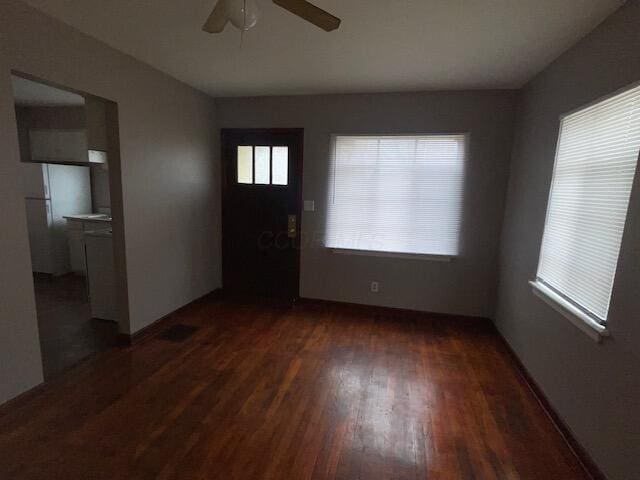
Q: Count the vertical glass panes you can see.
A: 3